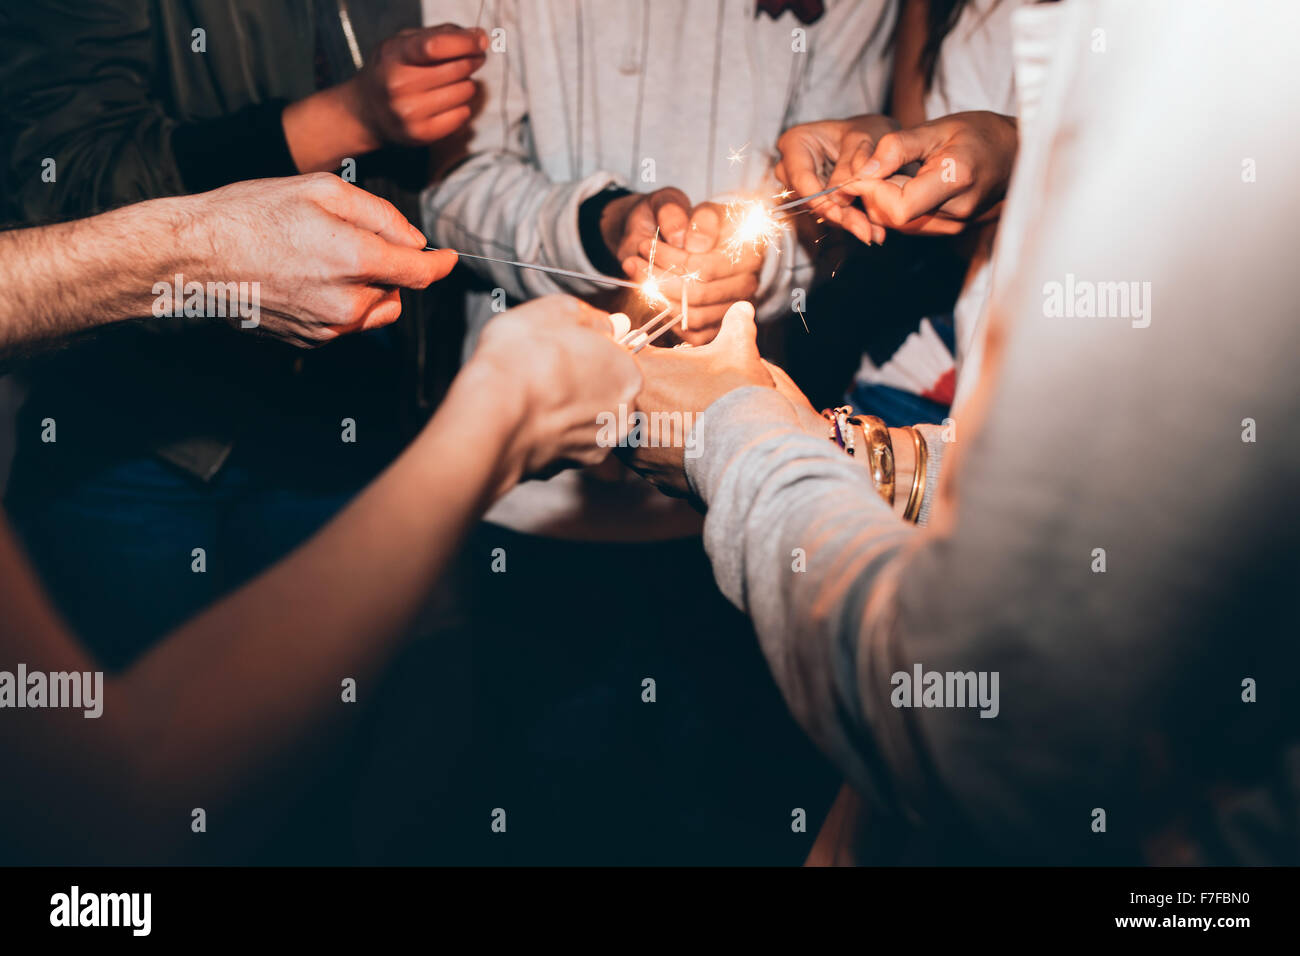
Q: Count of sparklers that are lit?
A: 2